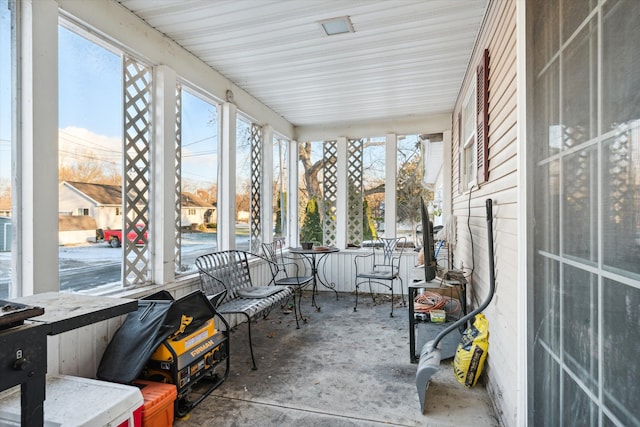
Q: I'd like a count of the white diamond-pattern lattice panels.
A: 5